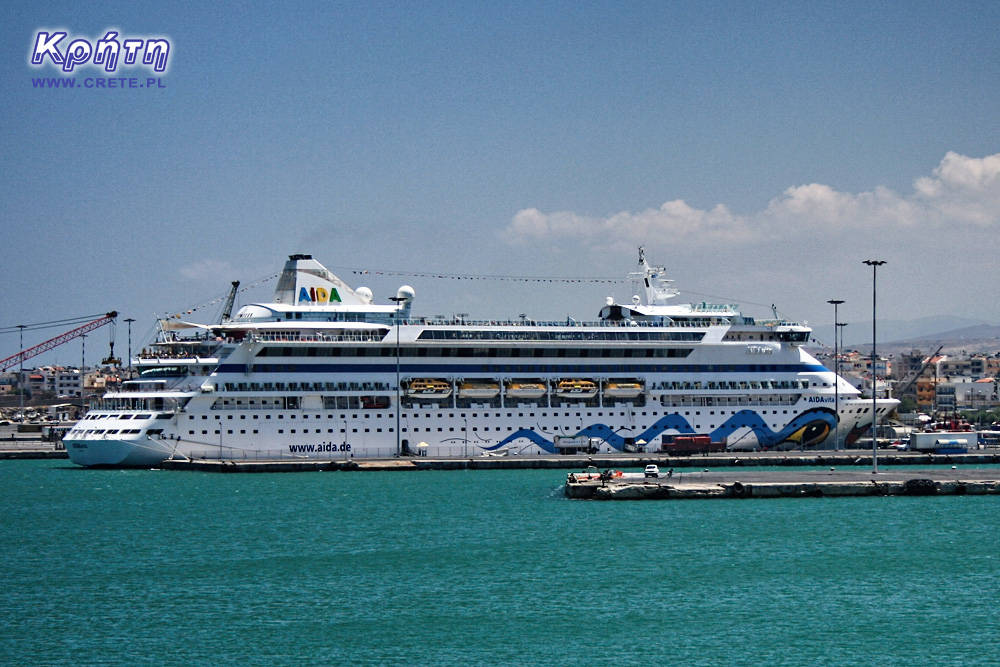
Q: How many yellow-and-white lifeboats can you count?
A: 5